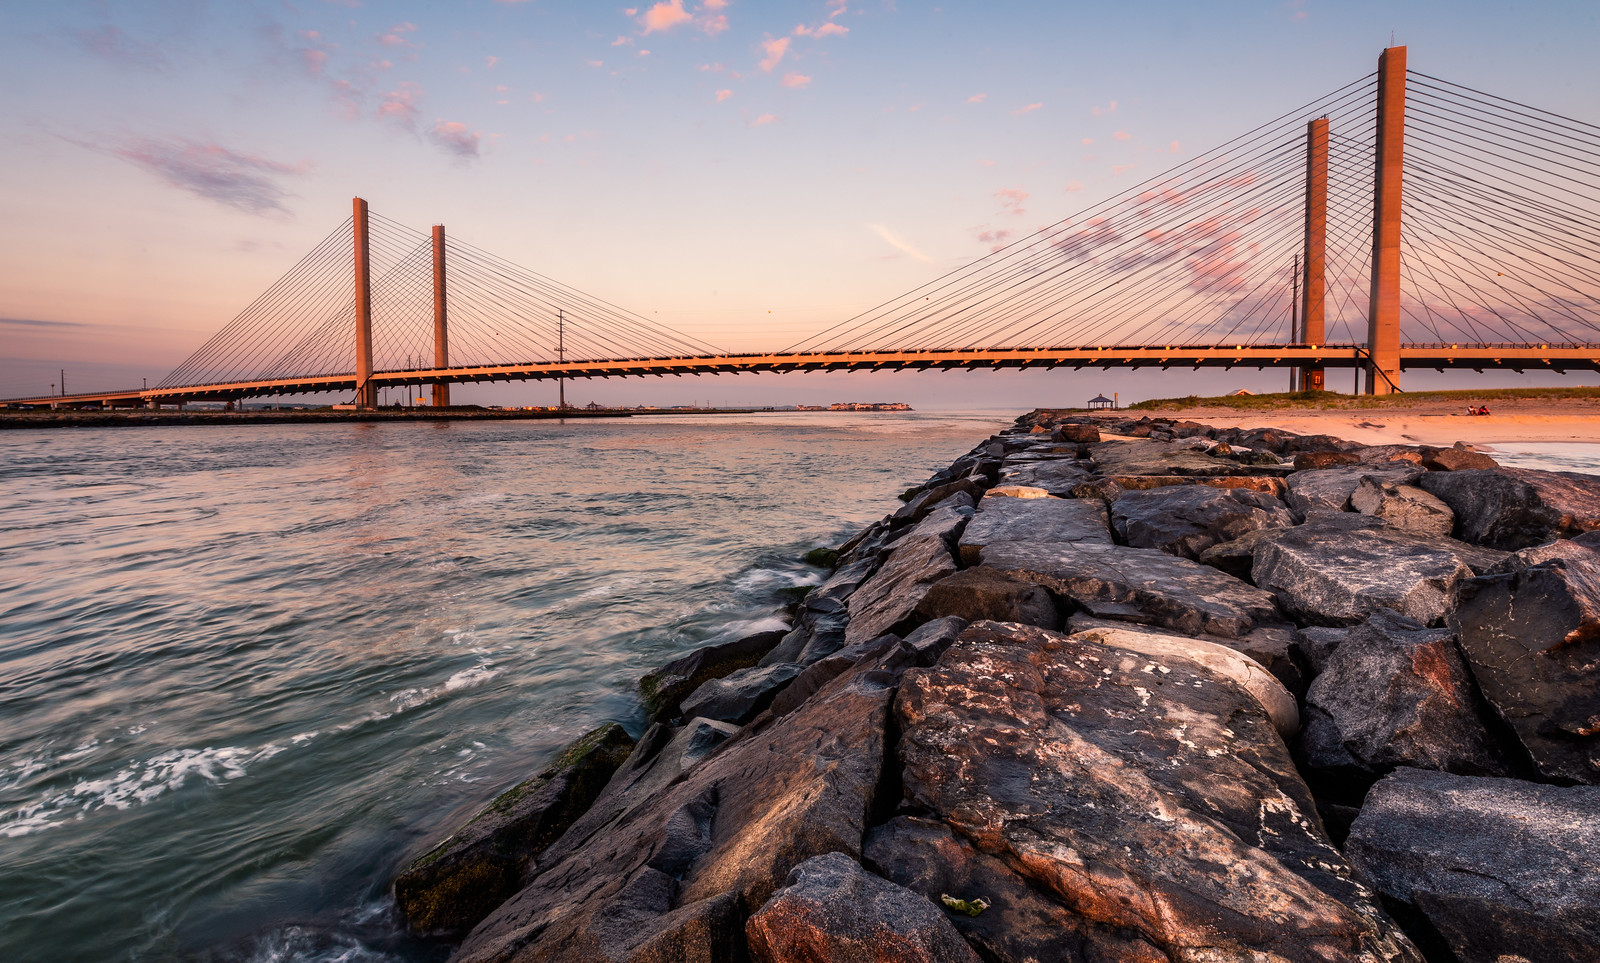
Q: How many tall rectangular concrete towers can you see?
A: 4